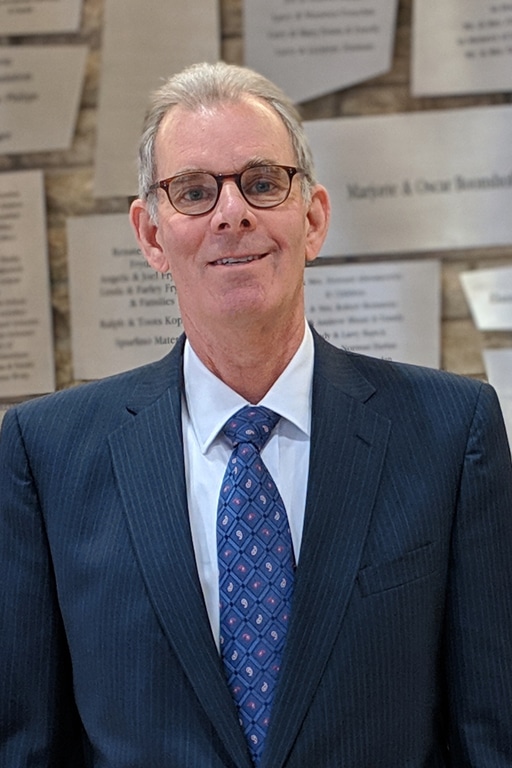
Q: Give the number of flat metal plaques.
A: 11